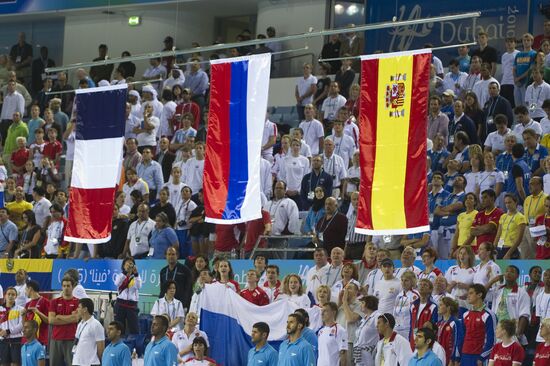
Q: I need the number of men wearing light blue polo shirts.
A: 7